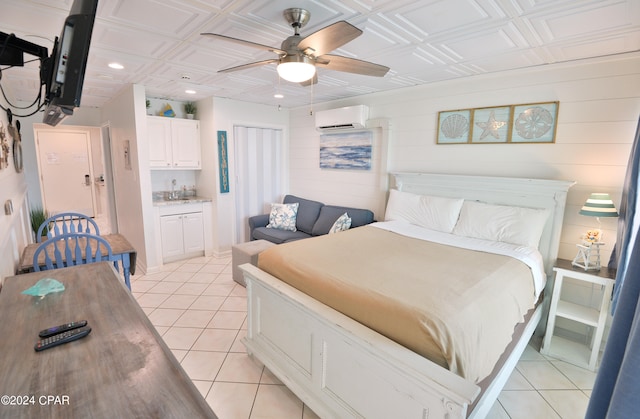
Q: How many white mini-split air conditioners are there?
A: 1